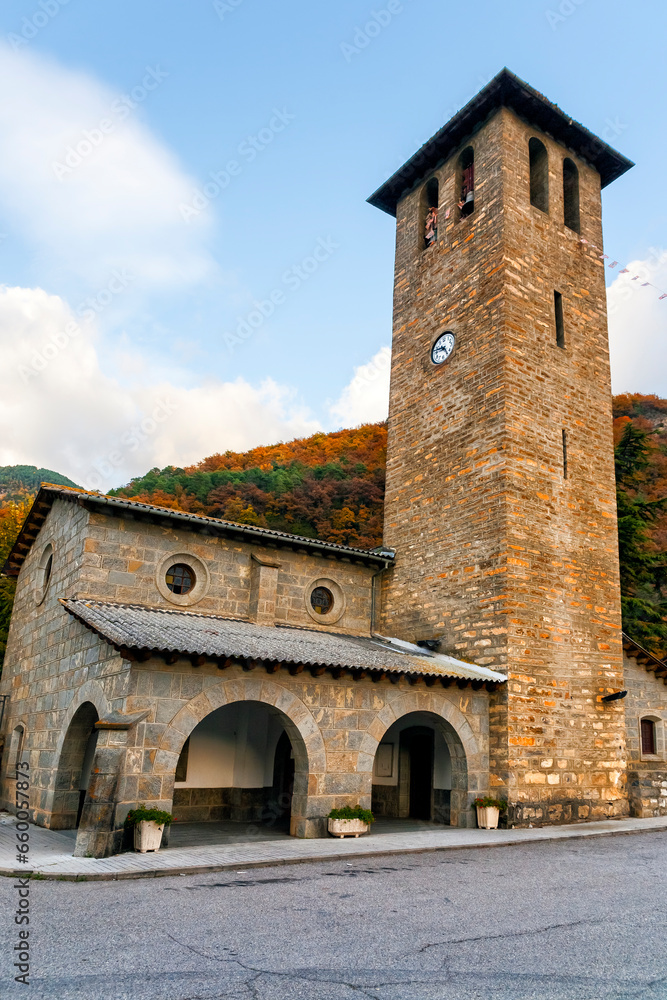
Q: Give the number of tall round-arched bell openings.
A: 4